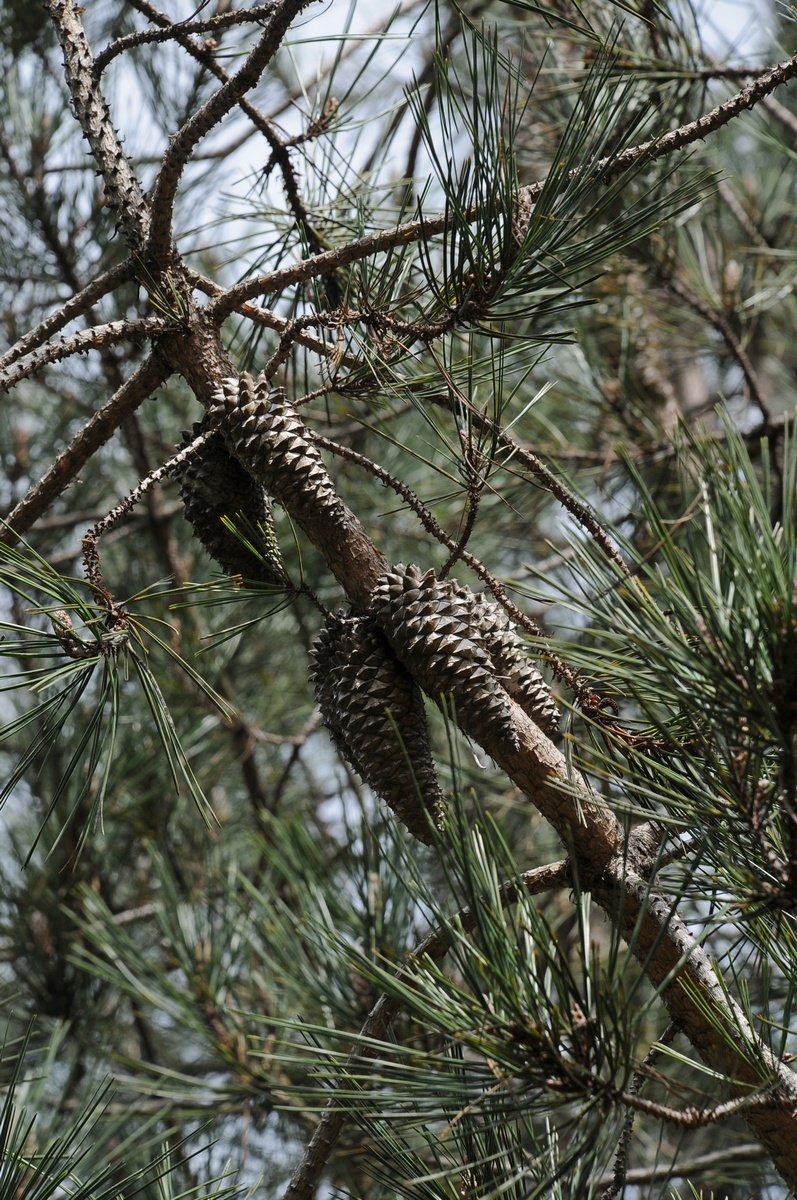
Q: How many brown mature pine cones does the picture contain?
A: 5